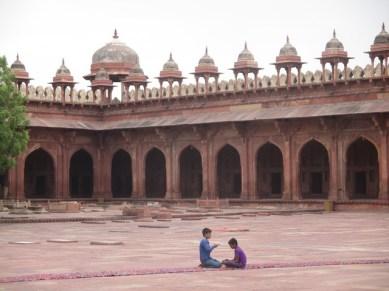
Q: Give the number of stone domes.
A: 11